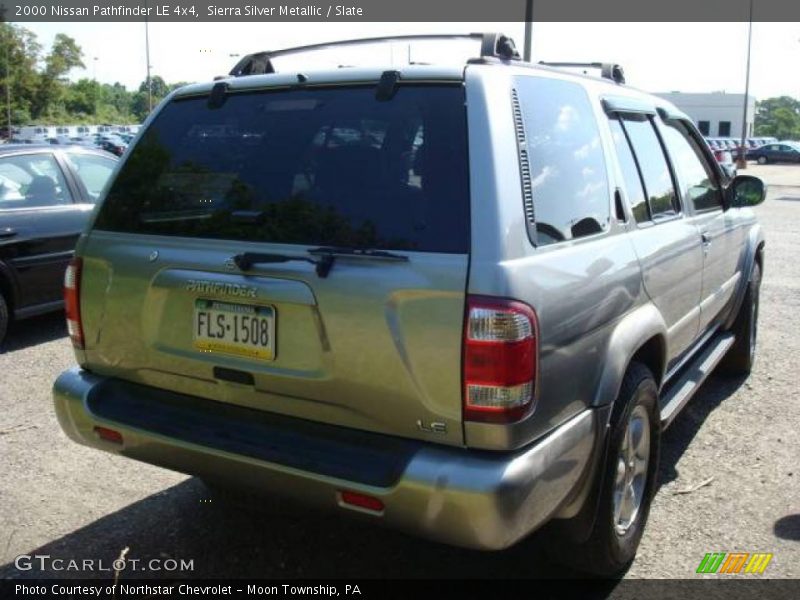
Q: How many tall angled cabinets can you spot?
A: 0